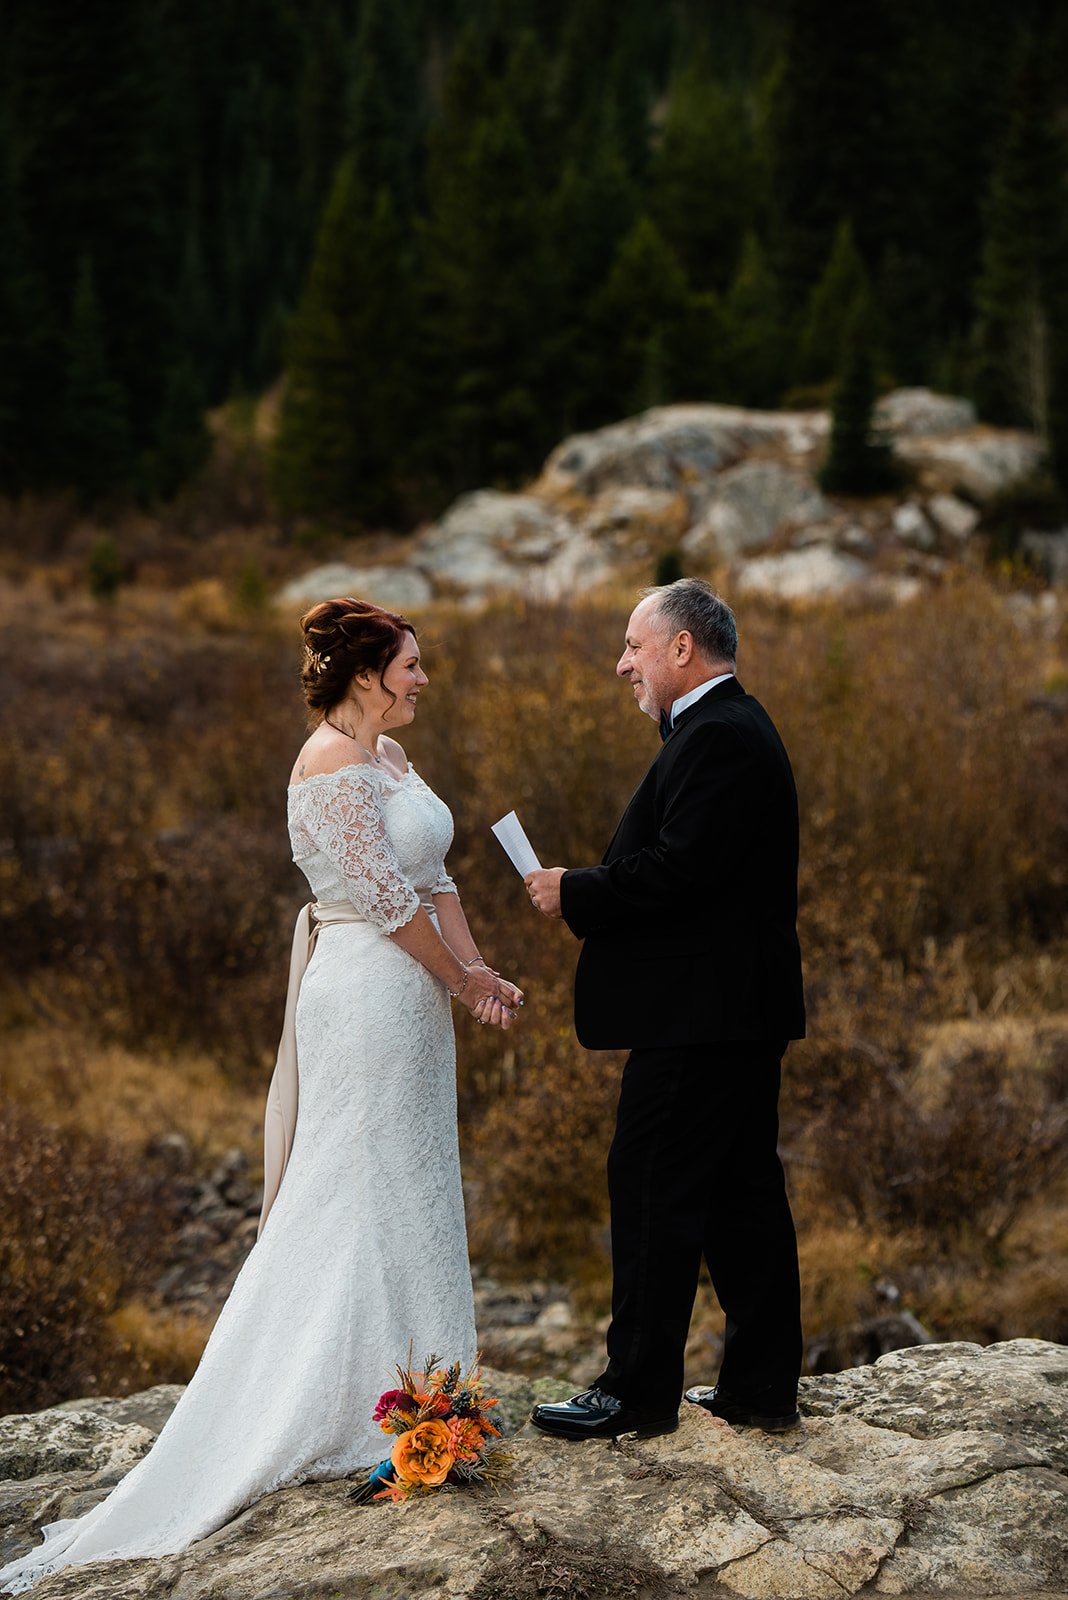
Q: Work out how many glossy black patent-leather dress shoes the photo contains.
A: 2